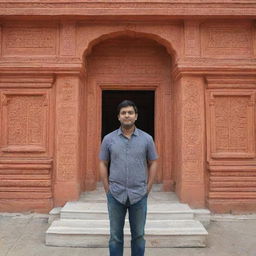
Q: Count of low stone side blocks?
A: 2